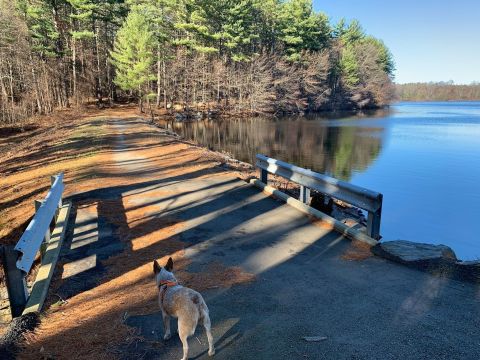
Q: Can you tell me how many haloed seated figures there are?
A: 0